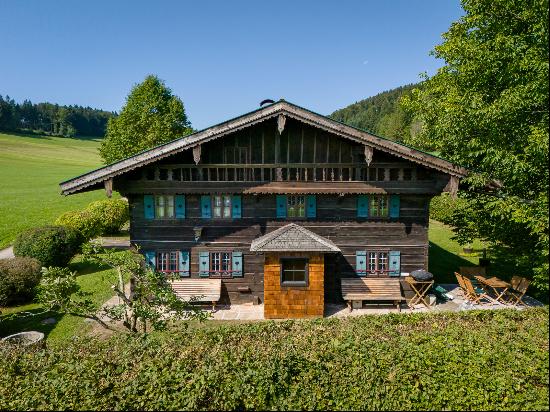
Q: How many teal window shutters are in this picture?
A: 14